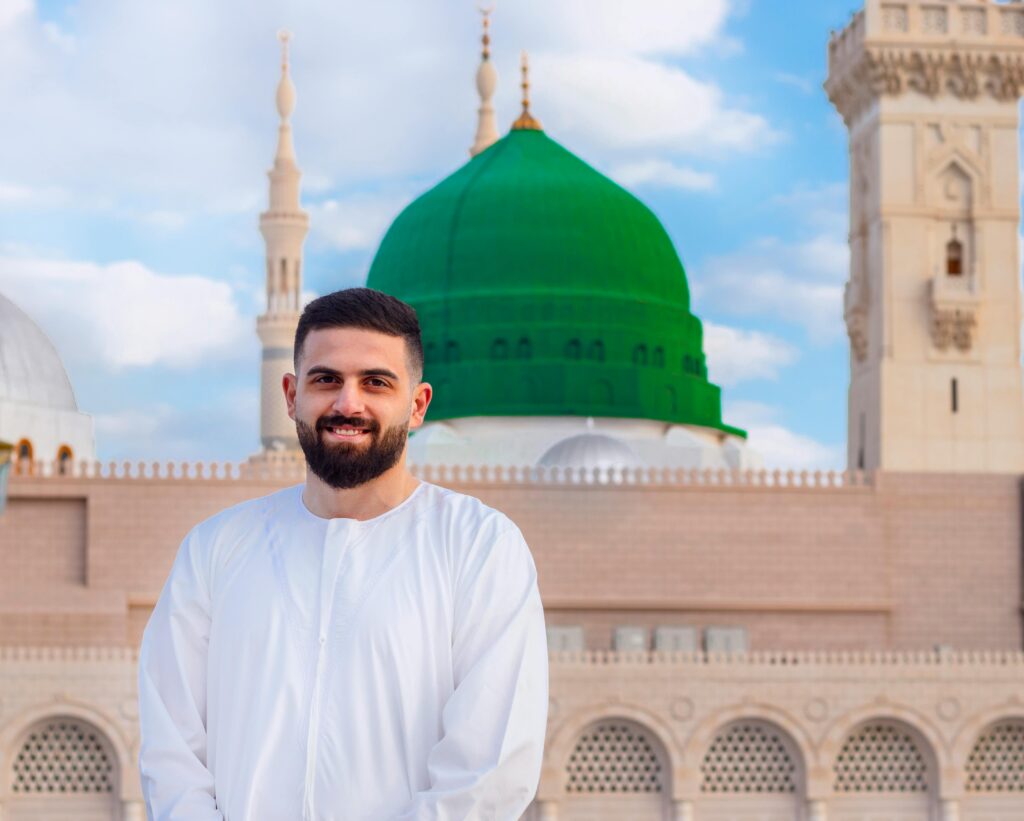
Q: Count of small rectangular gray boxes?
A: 4